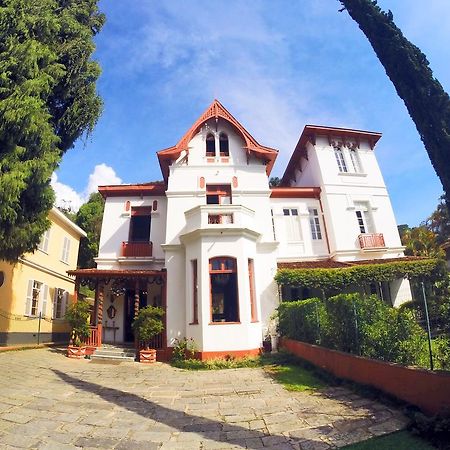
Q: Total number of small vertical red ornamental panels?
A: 4